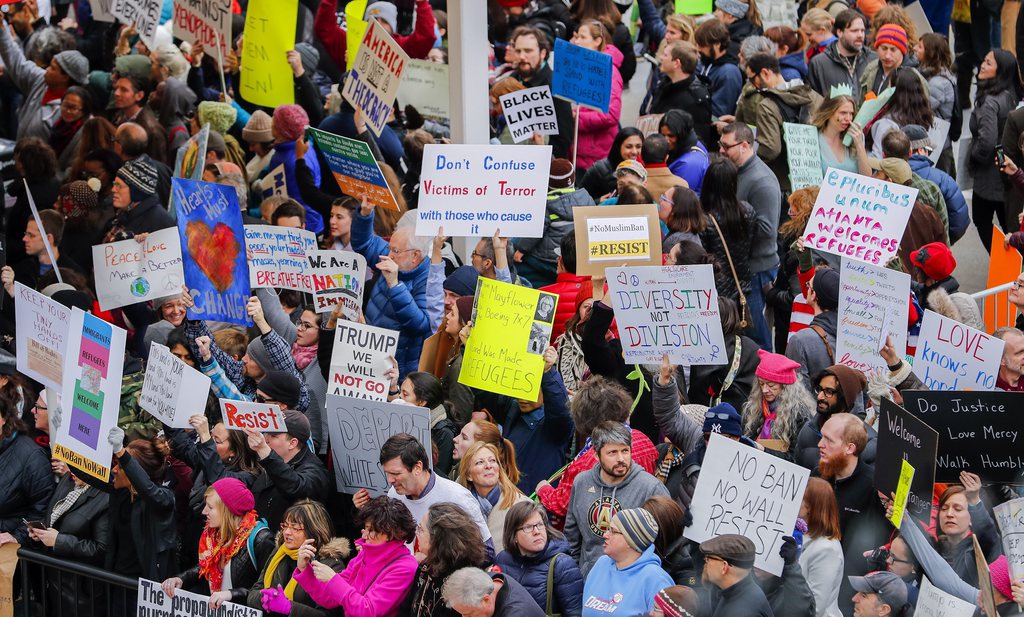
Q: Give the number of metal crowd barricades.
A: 2